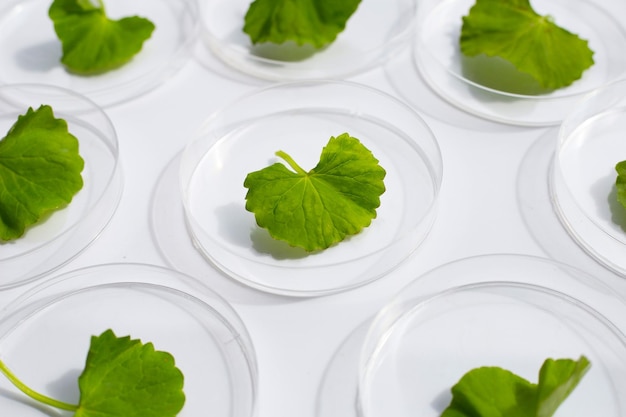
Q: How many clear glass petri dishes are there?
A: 8